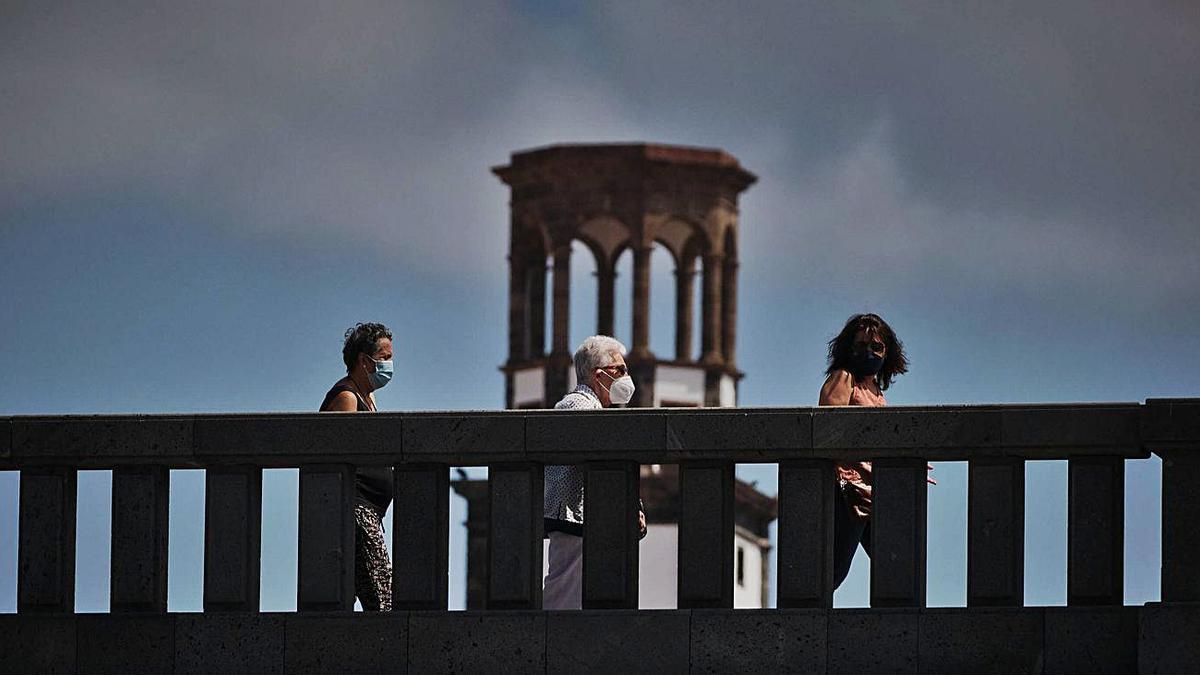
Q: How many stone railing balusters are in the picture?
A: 12